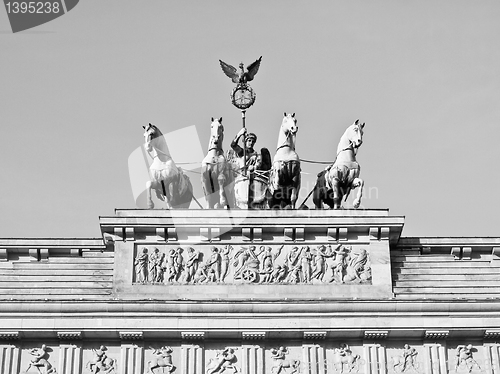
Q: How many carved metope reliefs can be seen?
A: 8